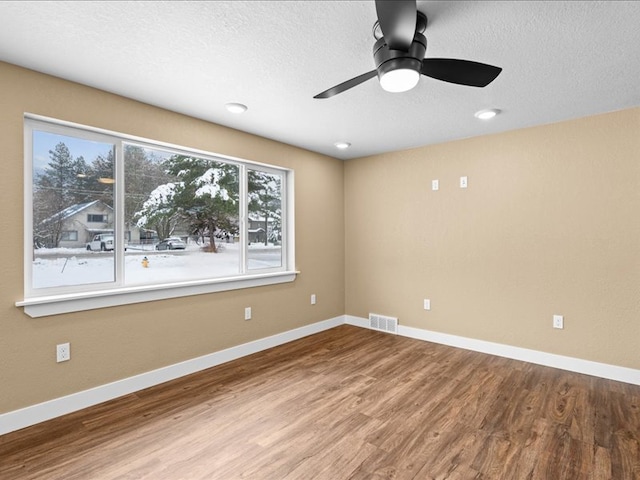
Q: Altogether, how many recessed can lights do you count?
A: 3